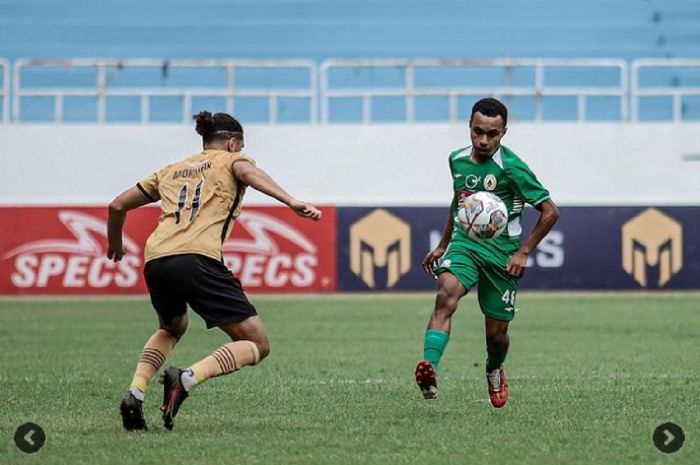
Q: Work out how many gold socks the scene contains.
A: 2